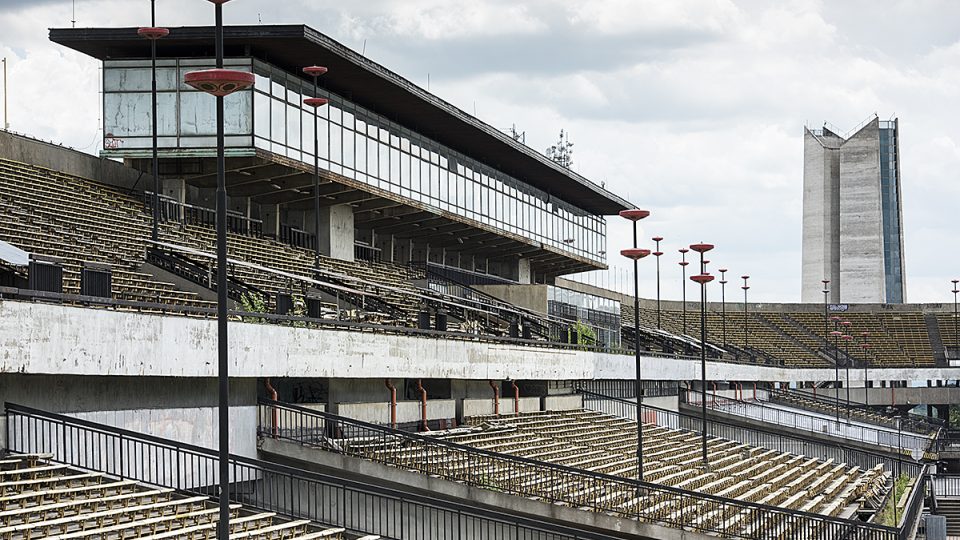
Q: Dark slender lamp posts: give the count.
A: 15